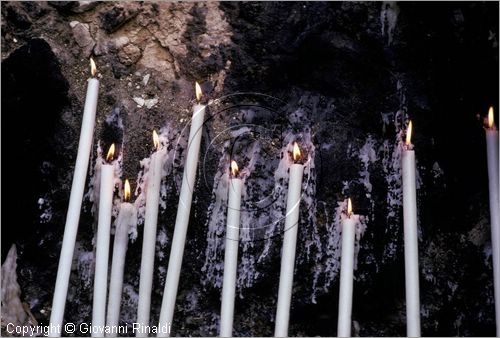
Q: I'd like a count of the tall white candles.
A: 10